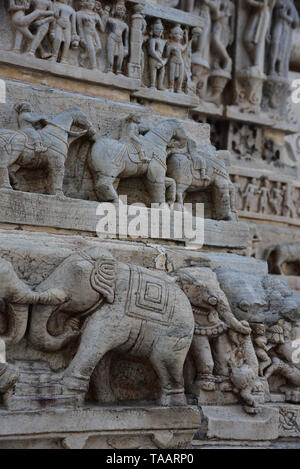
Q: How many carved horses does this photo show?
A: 3